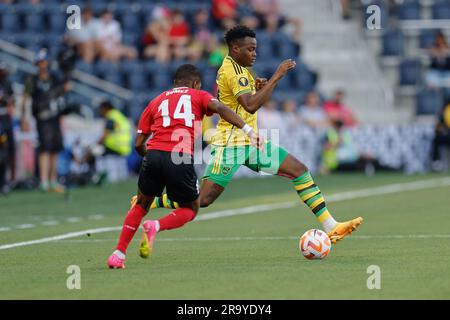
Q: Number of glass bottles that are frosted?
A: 0